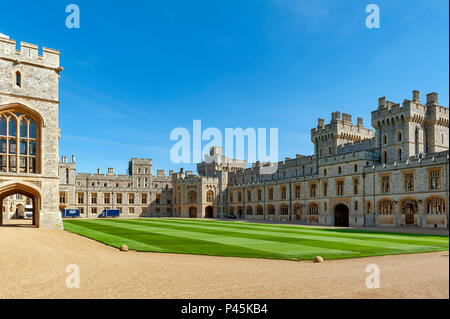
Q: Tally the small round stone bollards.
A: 2